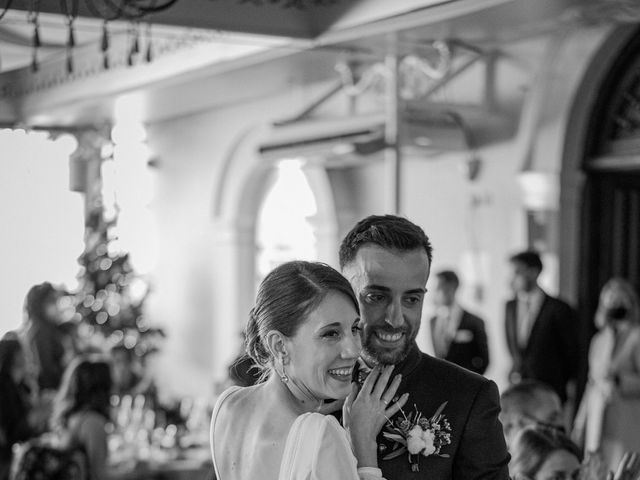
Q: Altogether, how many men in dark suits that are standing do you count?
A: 3